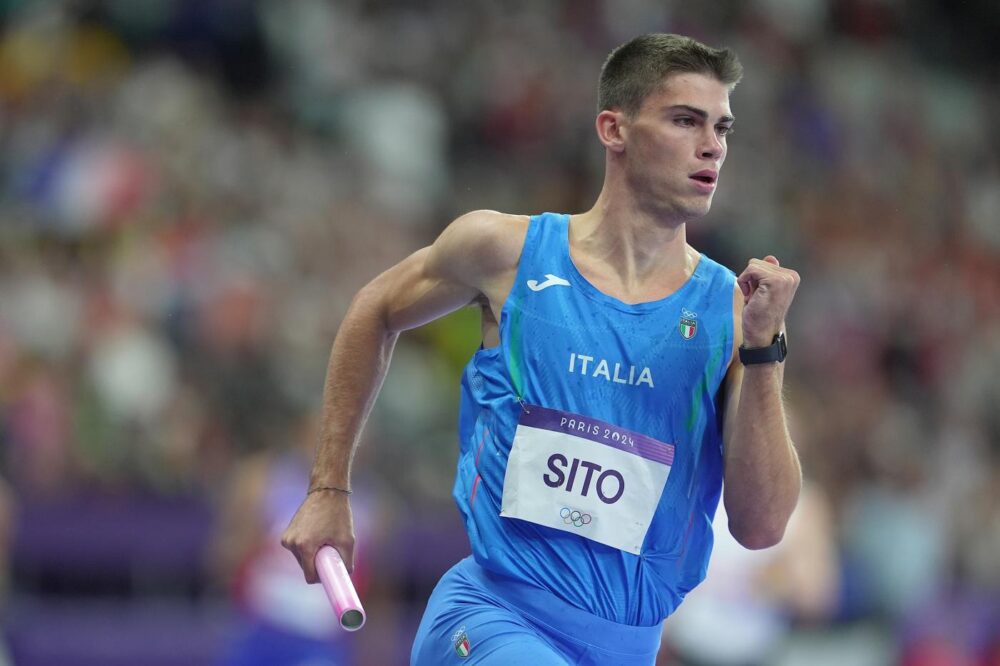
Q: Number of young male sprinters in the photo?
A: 1